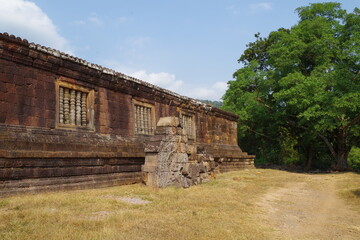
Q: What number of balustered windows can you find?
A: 3